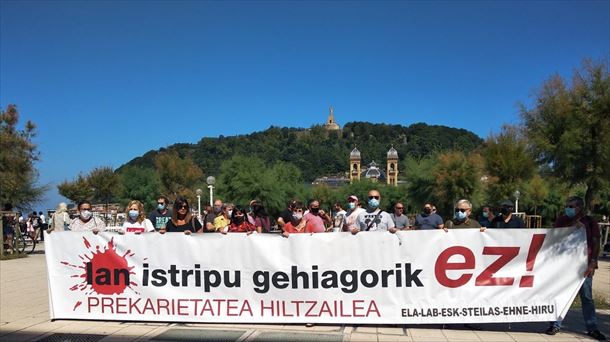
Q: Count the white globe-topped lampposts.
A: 3